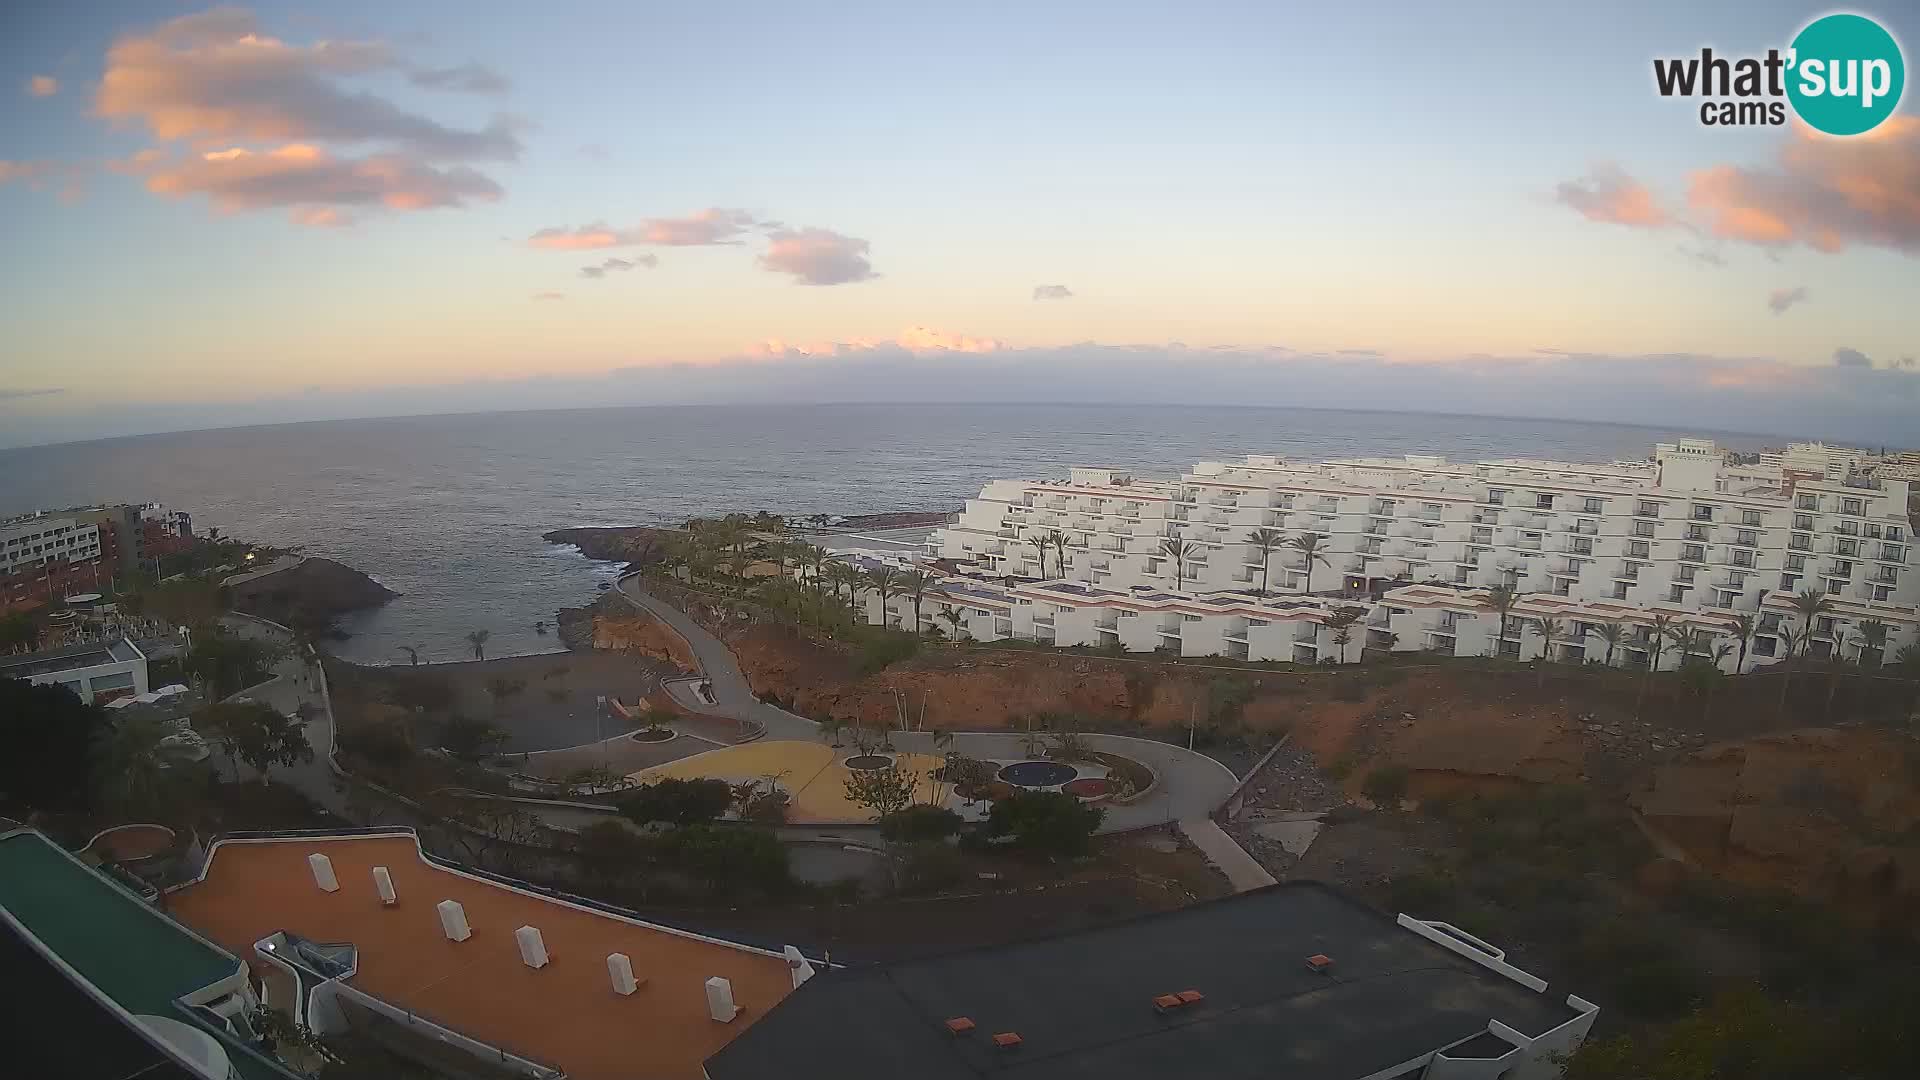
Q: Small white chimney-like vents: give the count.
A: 6